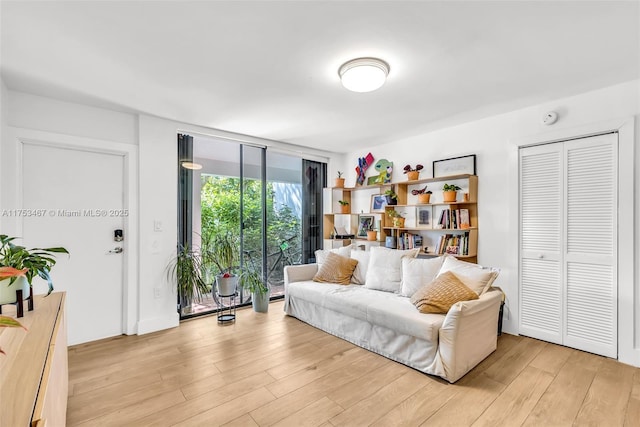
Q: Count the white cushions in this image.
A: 5